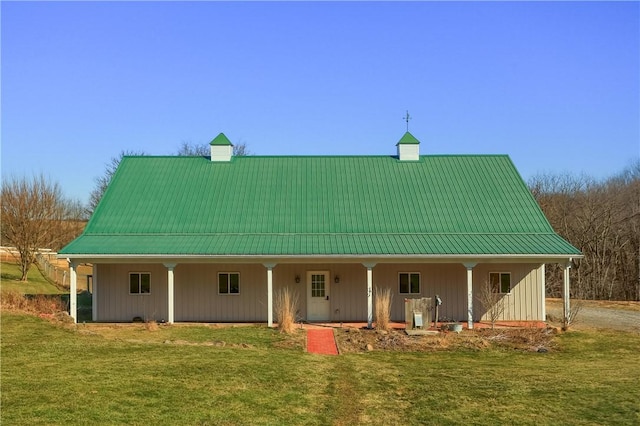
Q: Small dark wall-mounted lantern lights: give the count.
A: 2